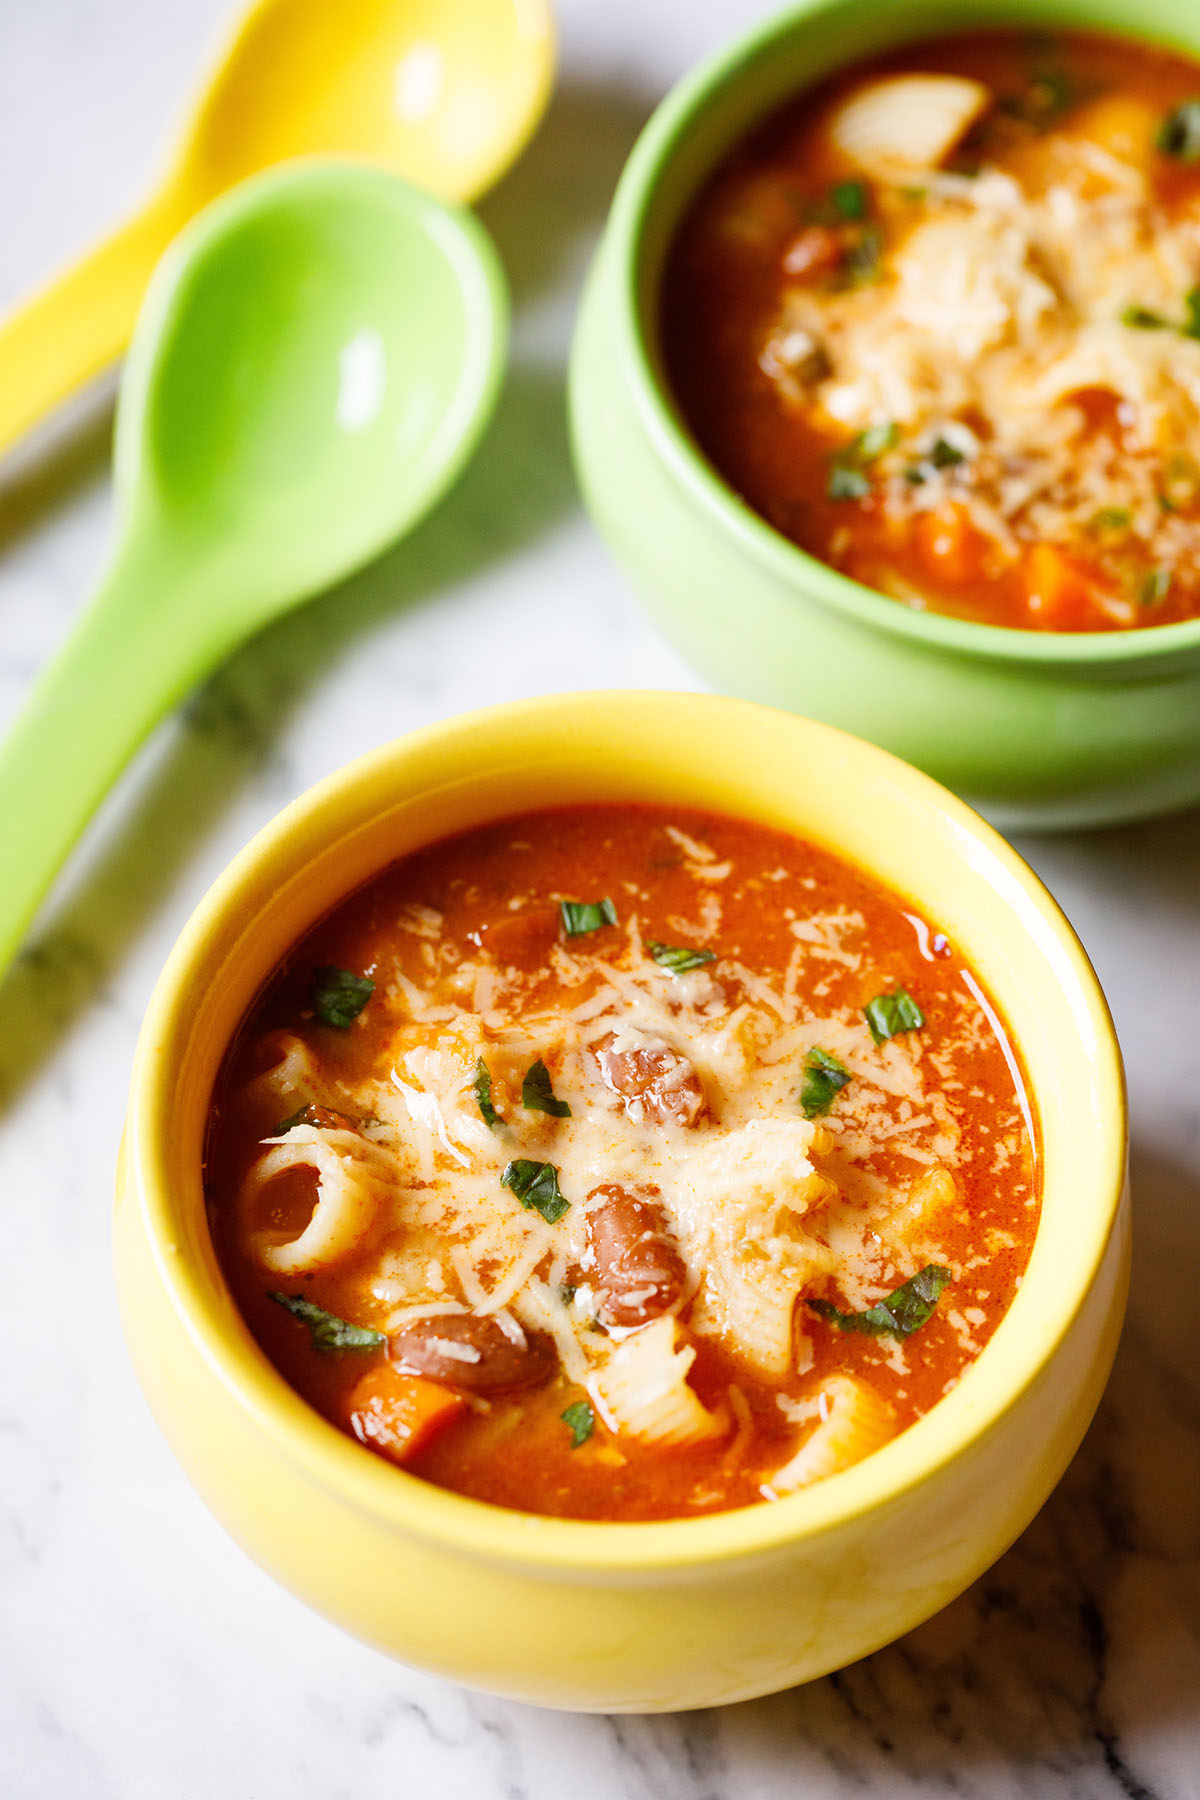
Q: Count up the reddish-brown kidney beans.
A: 3